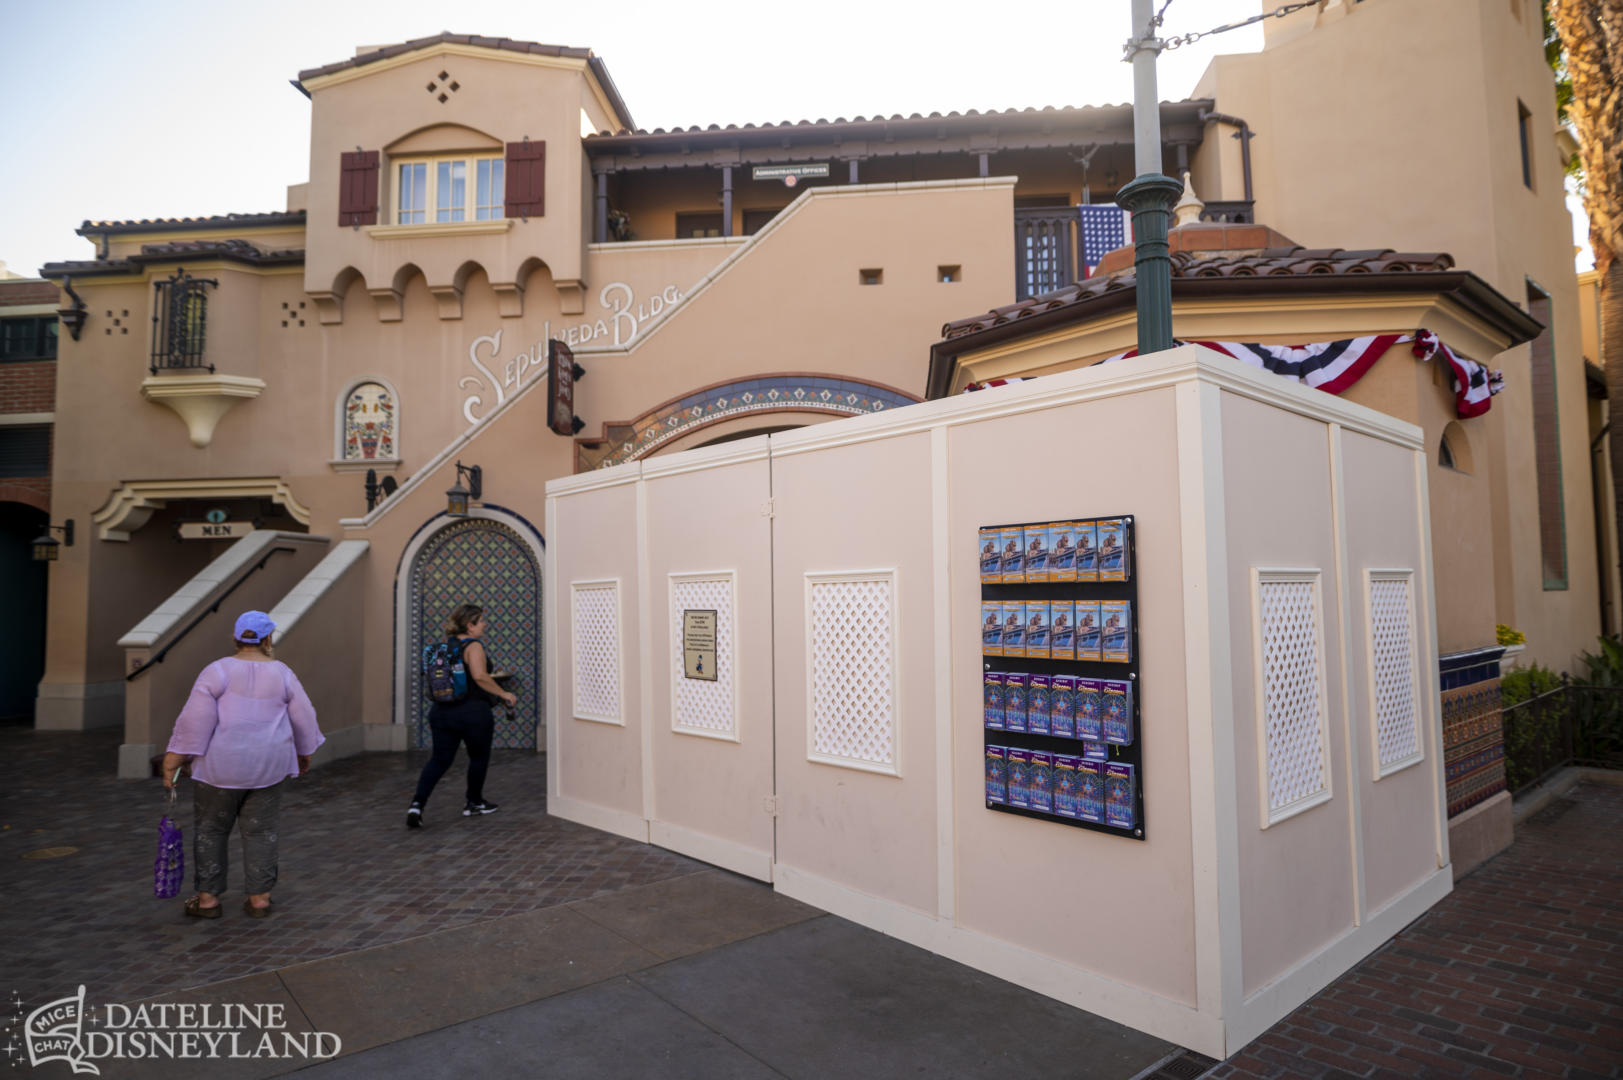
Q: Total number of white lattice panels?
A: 5